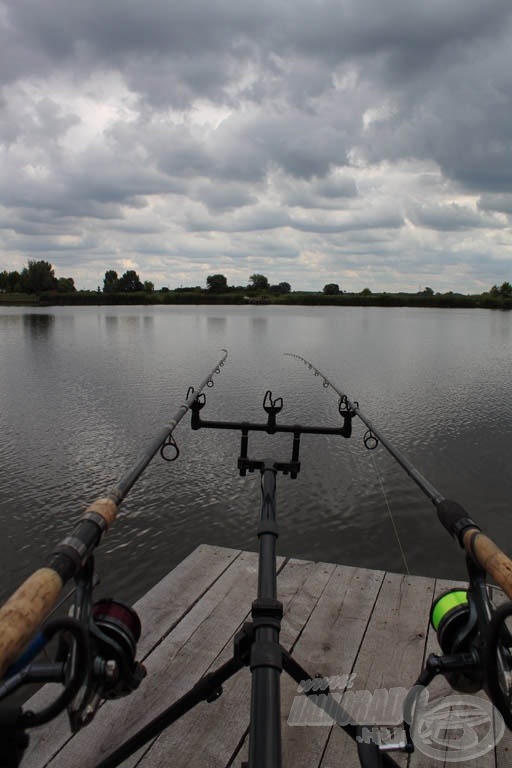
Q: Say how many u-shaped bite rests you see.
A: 3